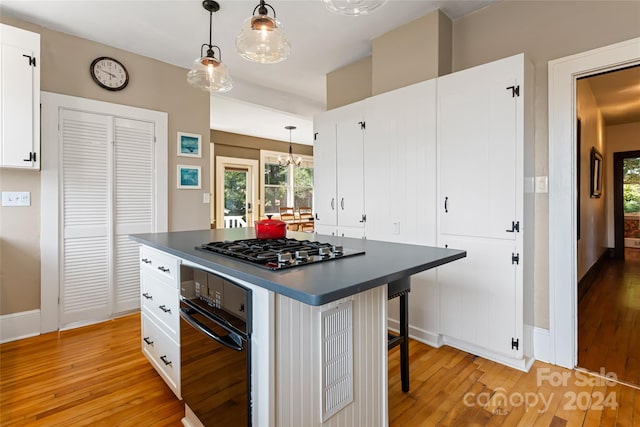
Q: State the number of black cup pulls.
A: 6